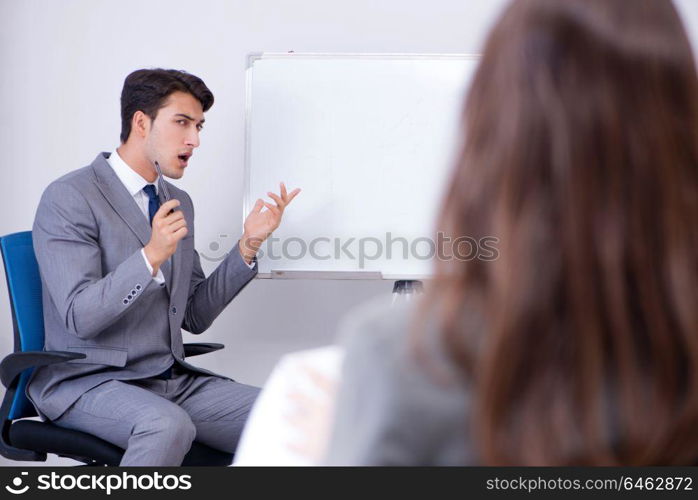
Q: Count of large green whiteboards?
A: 0